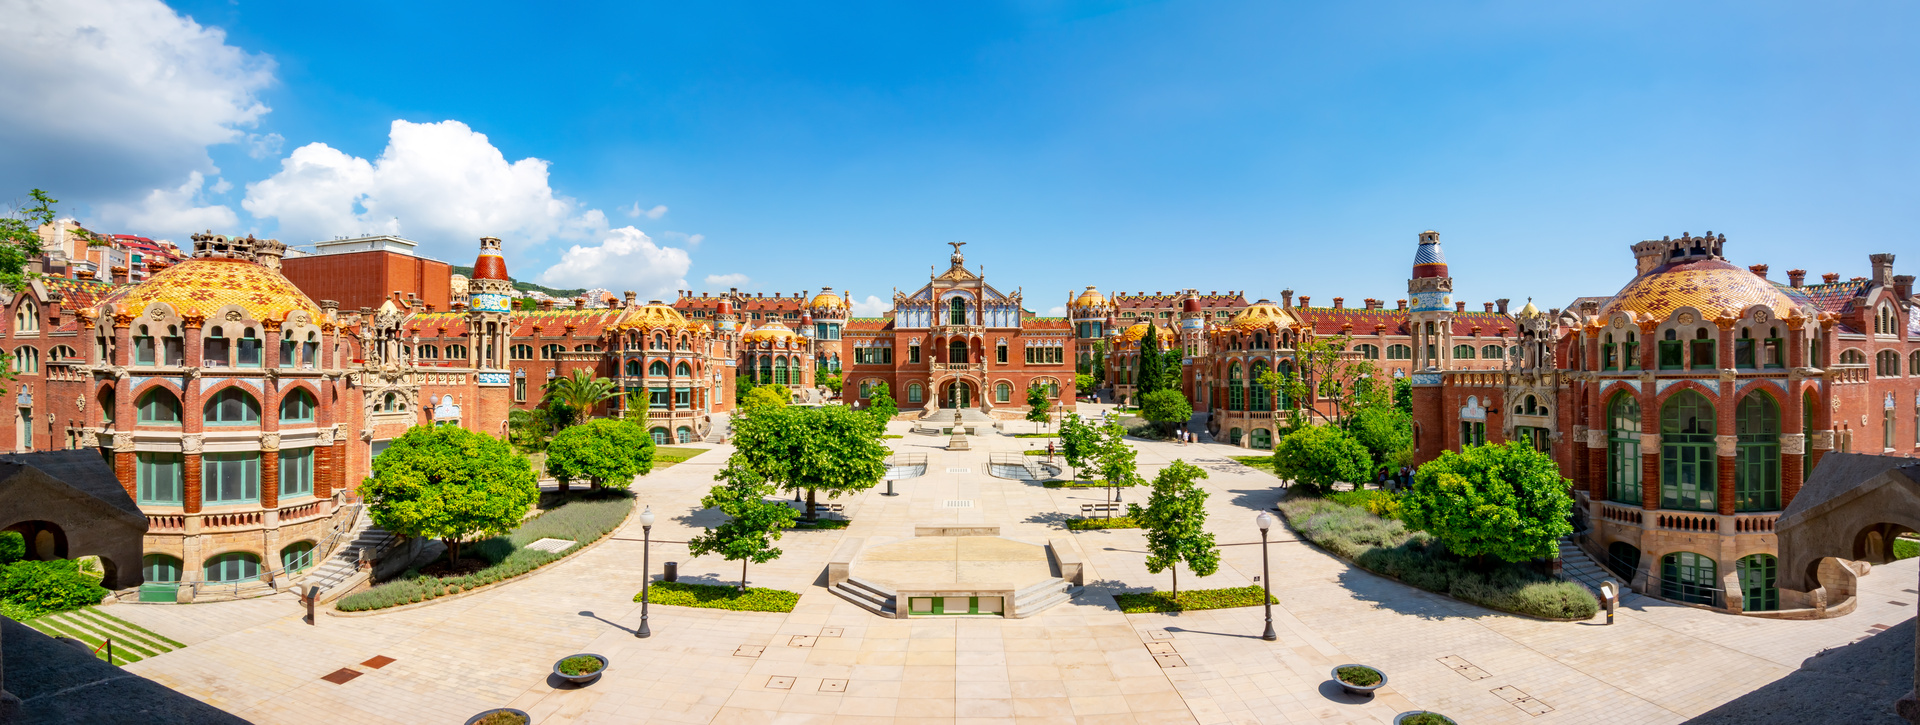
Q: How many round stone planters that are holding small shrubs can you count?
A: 4